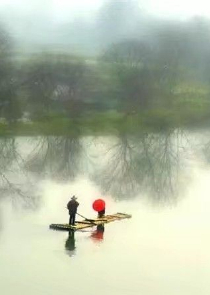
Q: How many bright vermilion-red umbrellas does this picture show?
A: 1